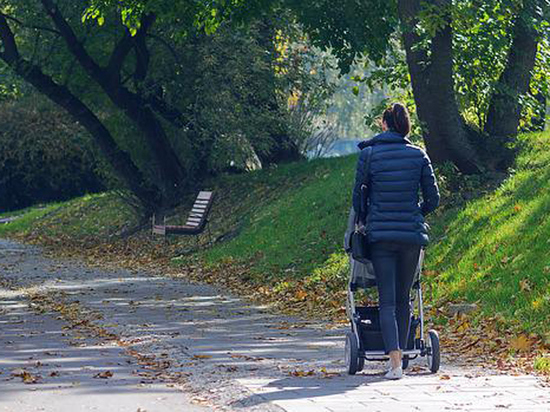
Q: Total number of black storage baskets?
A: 1